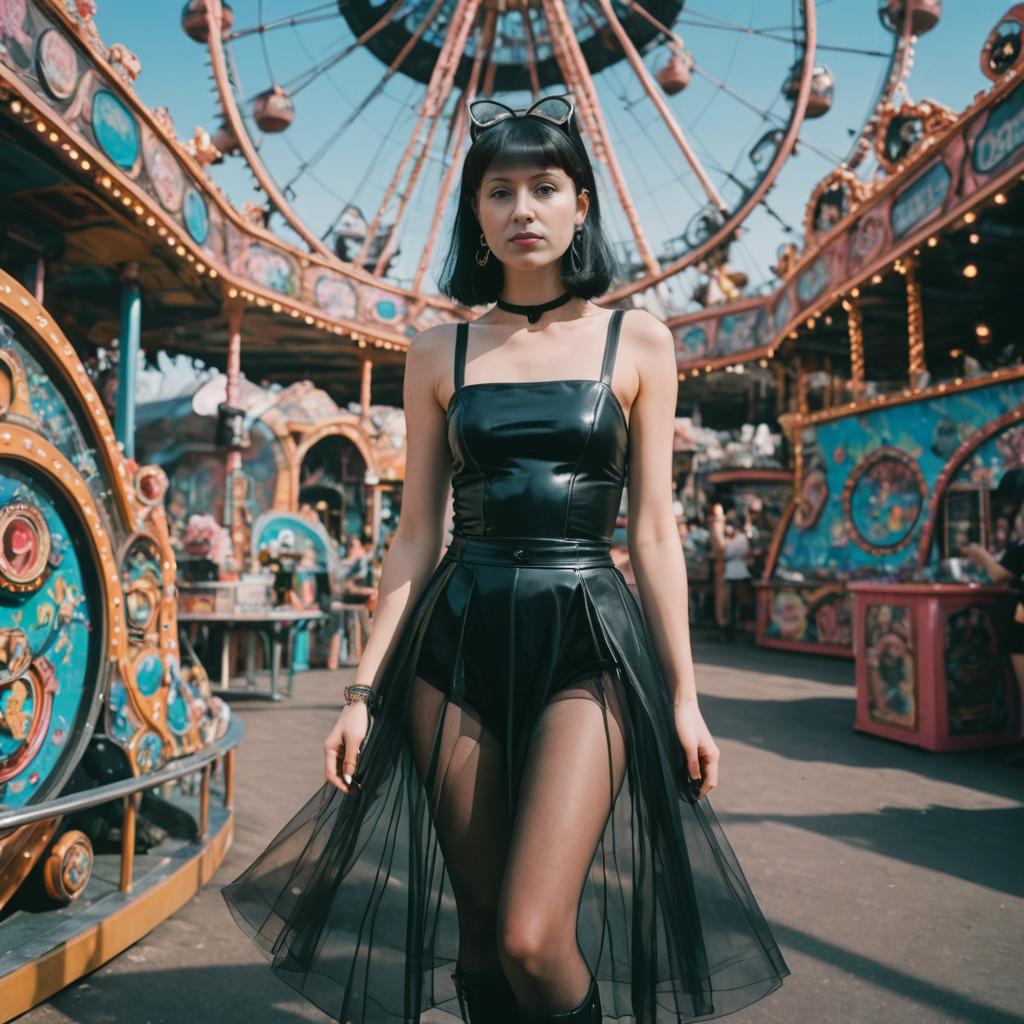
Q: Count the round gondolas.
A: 5